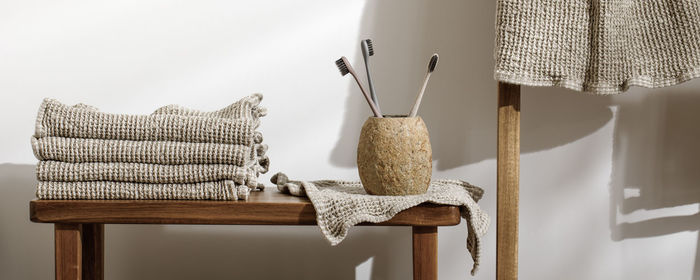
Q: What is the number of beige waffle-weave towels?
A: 6